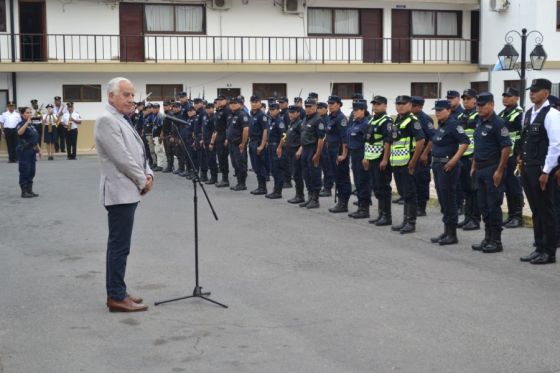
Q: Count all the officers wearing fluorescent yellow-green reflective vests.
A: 4